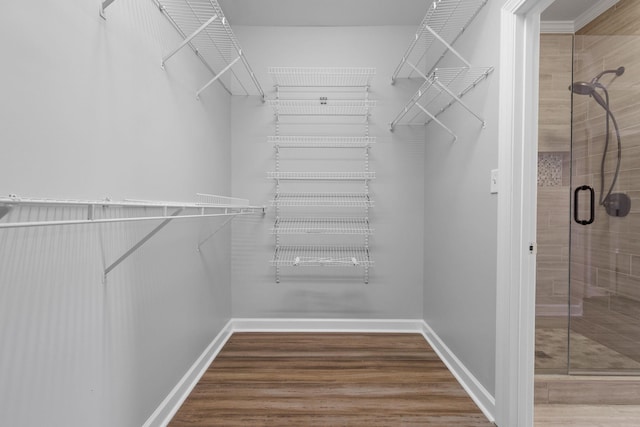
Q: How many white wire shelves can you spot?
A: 11